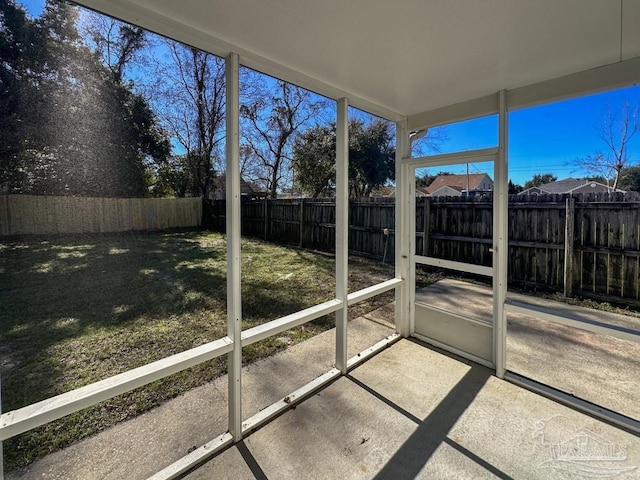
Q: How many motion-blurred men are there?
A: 0